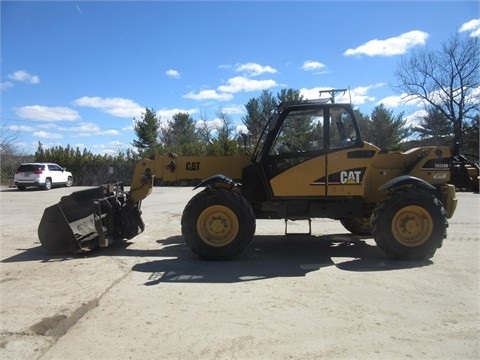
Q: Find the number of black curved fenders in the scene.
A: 2